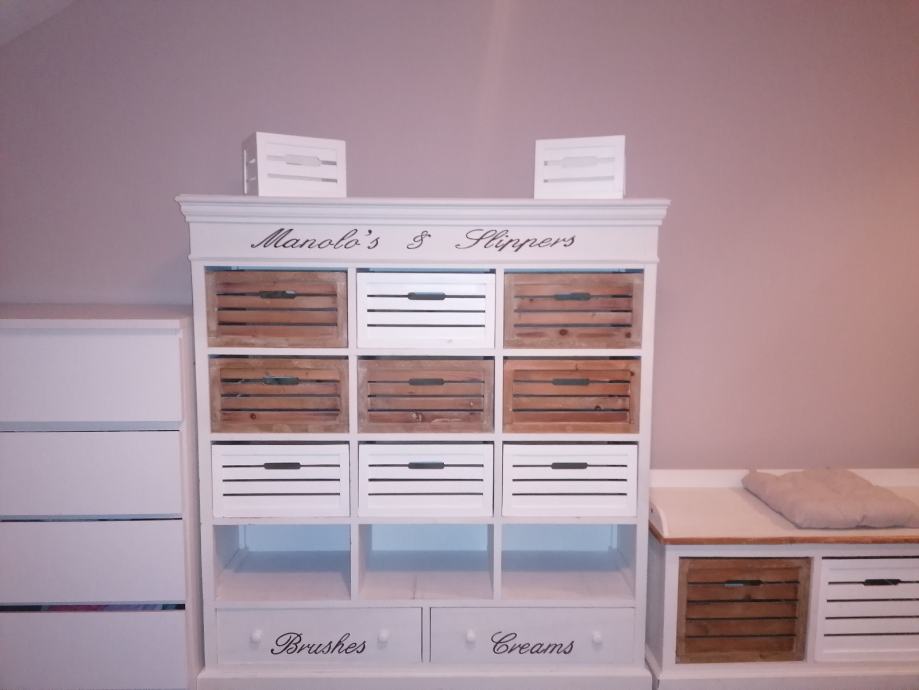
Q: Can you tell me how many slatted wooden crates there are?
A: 13